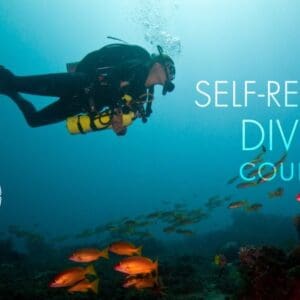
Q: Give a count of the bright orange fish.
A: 6